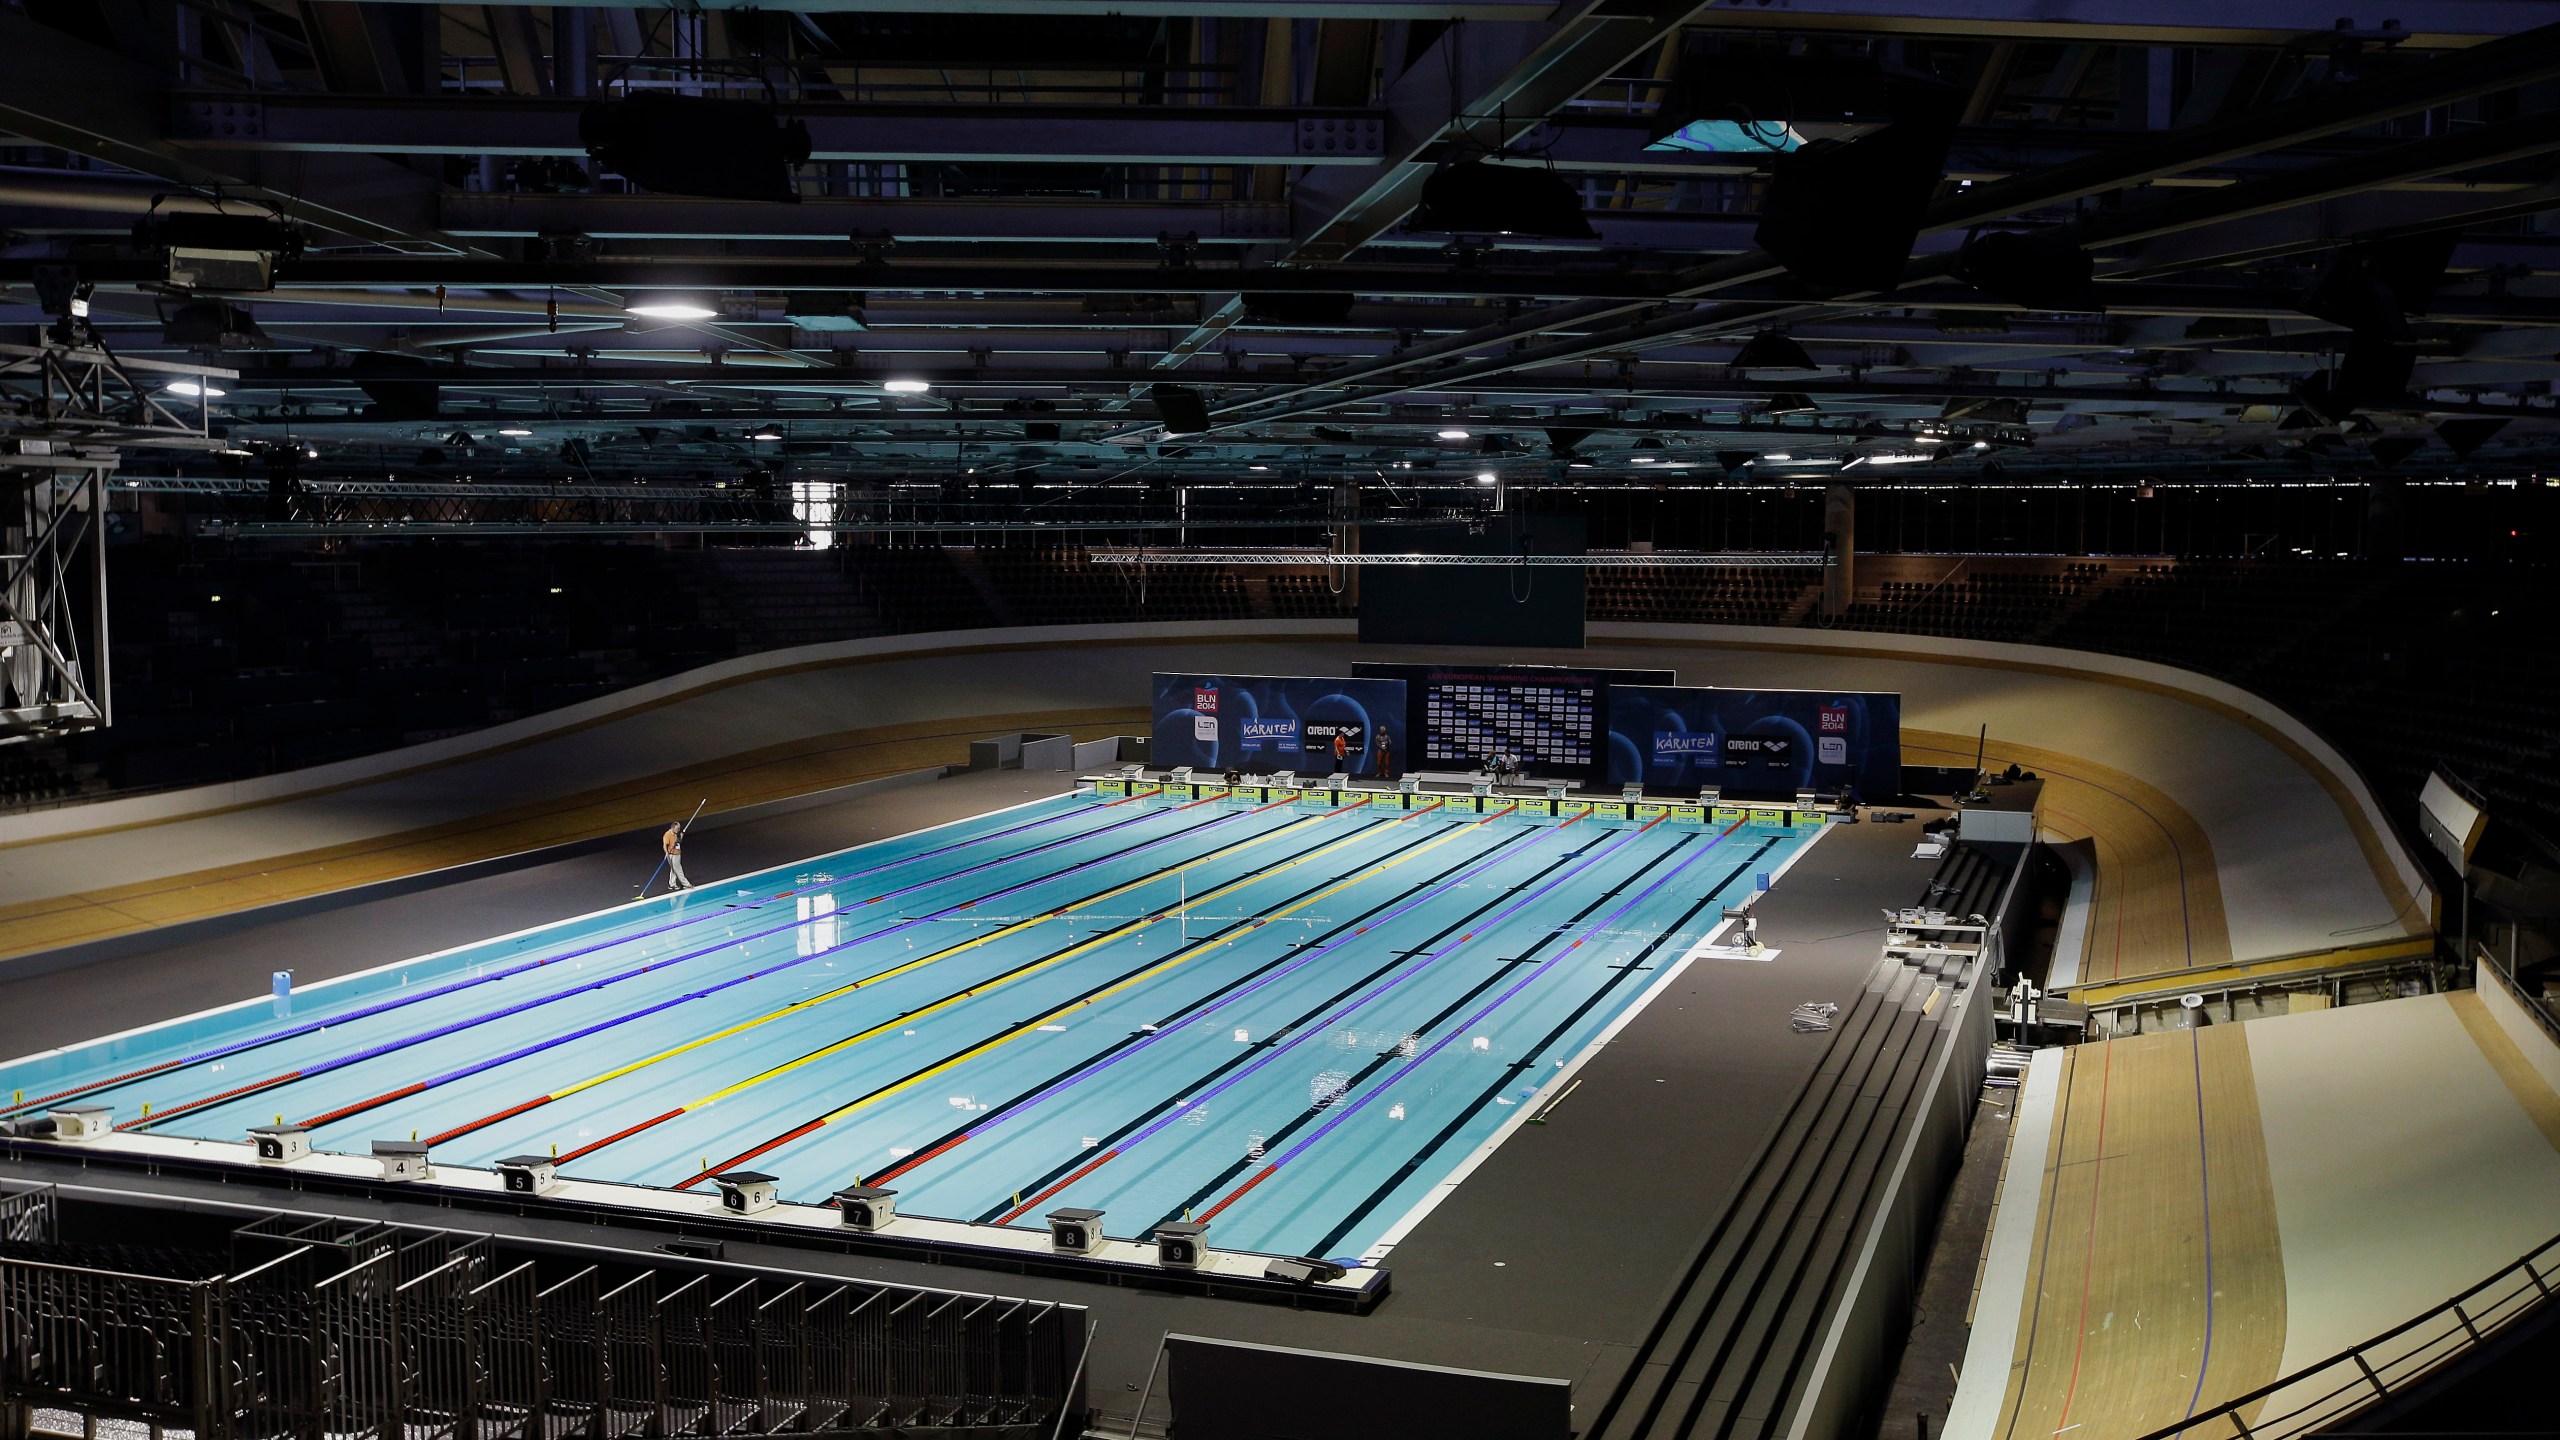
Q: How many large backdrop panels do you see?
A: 3